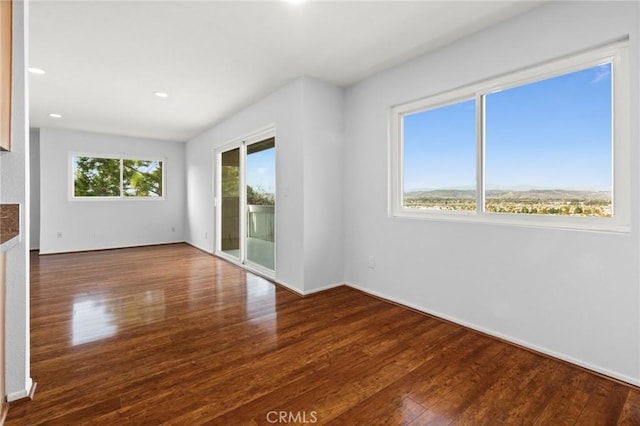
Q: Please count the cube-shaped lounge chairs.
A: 0